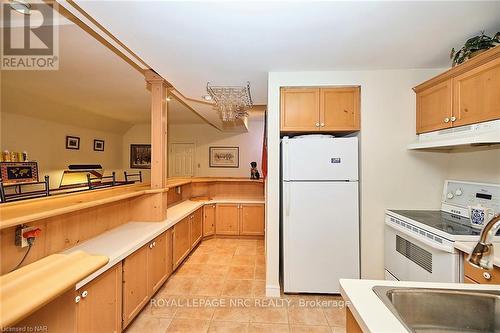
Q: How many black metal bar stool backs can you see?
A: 3